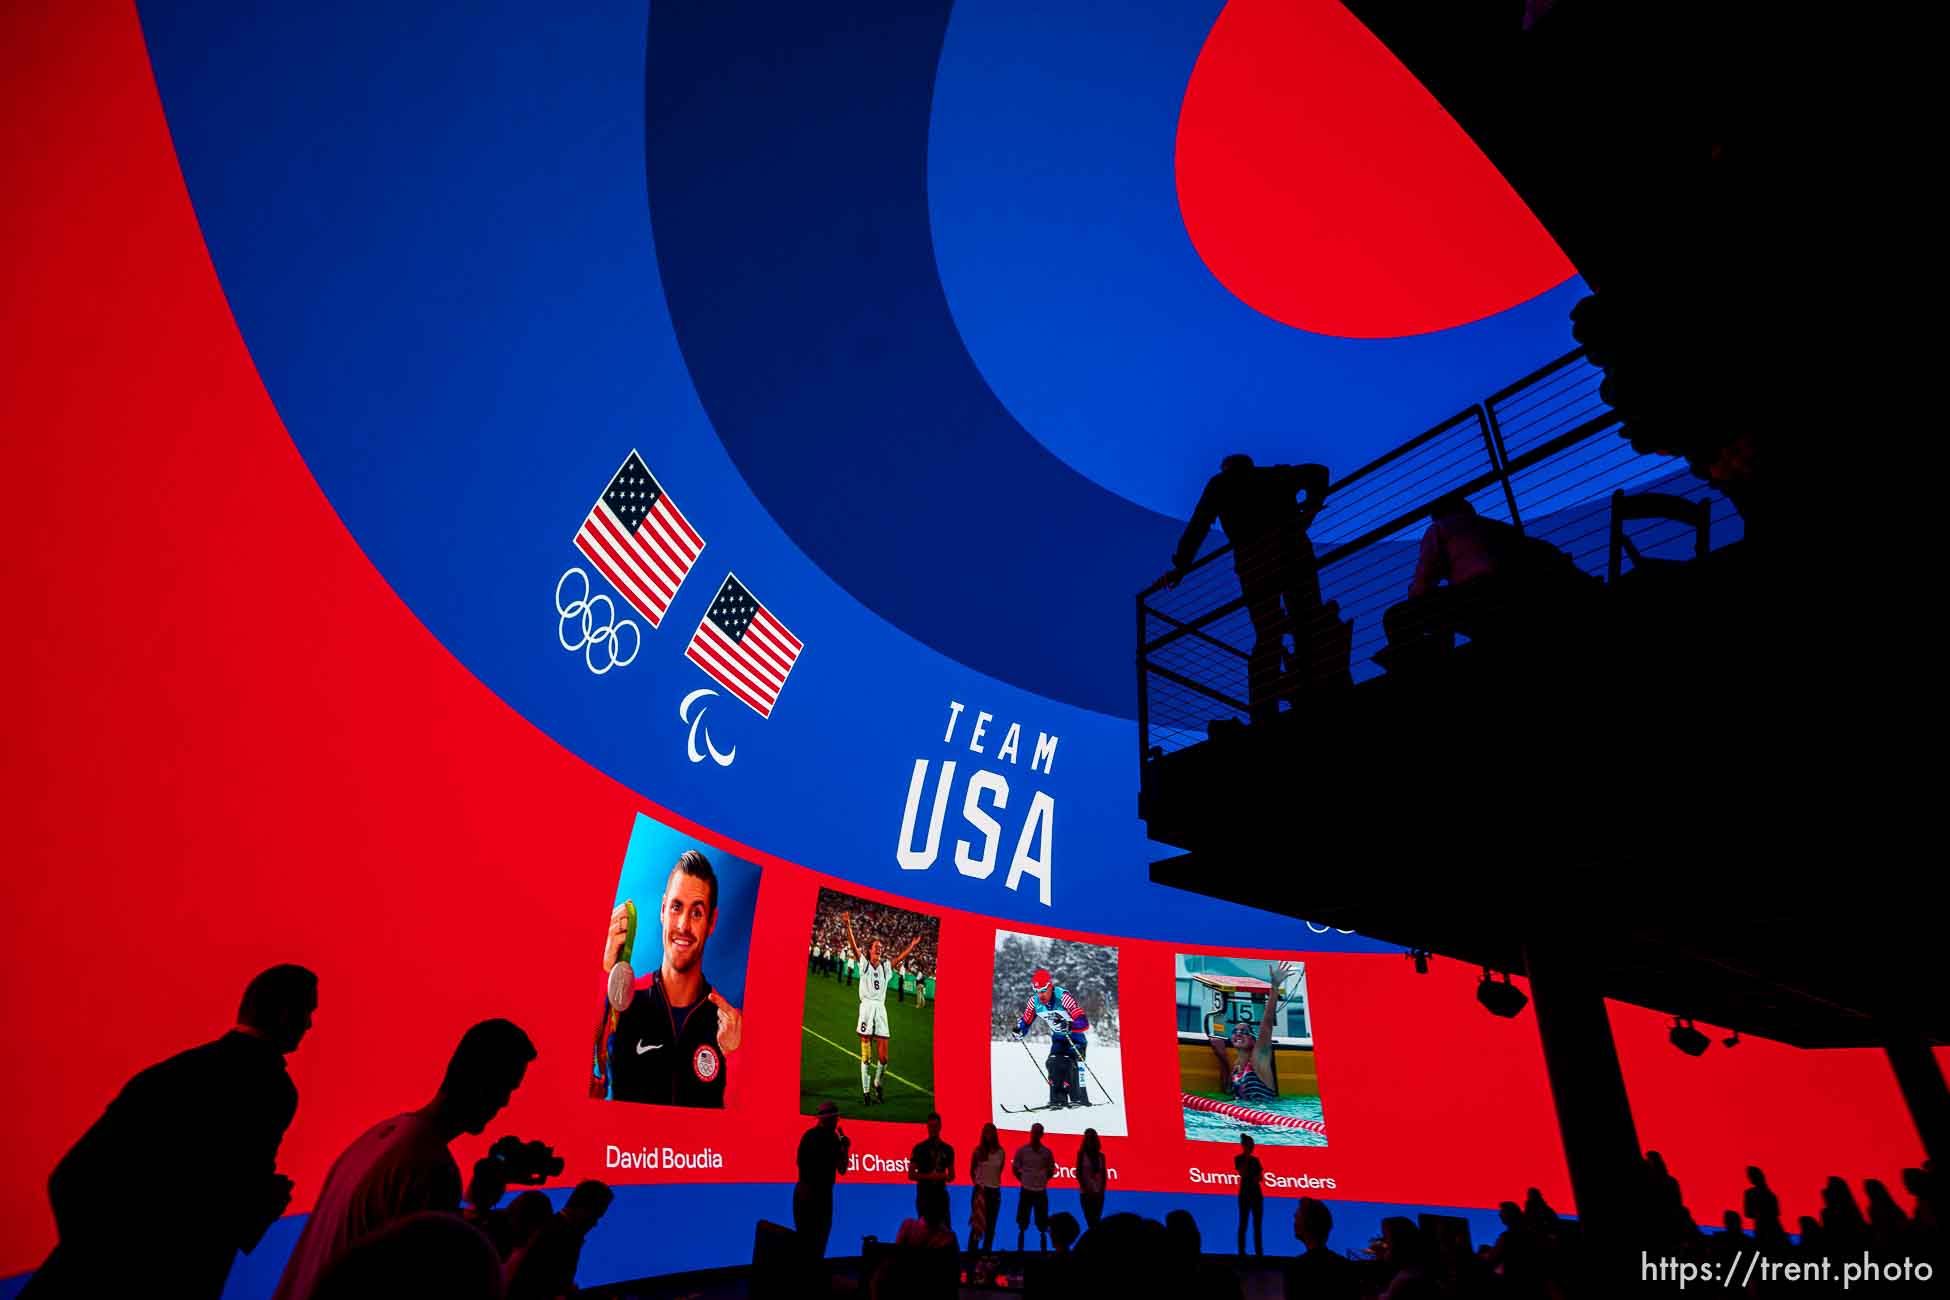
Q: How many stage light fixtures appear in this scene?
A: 4